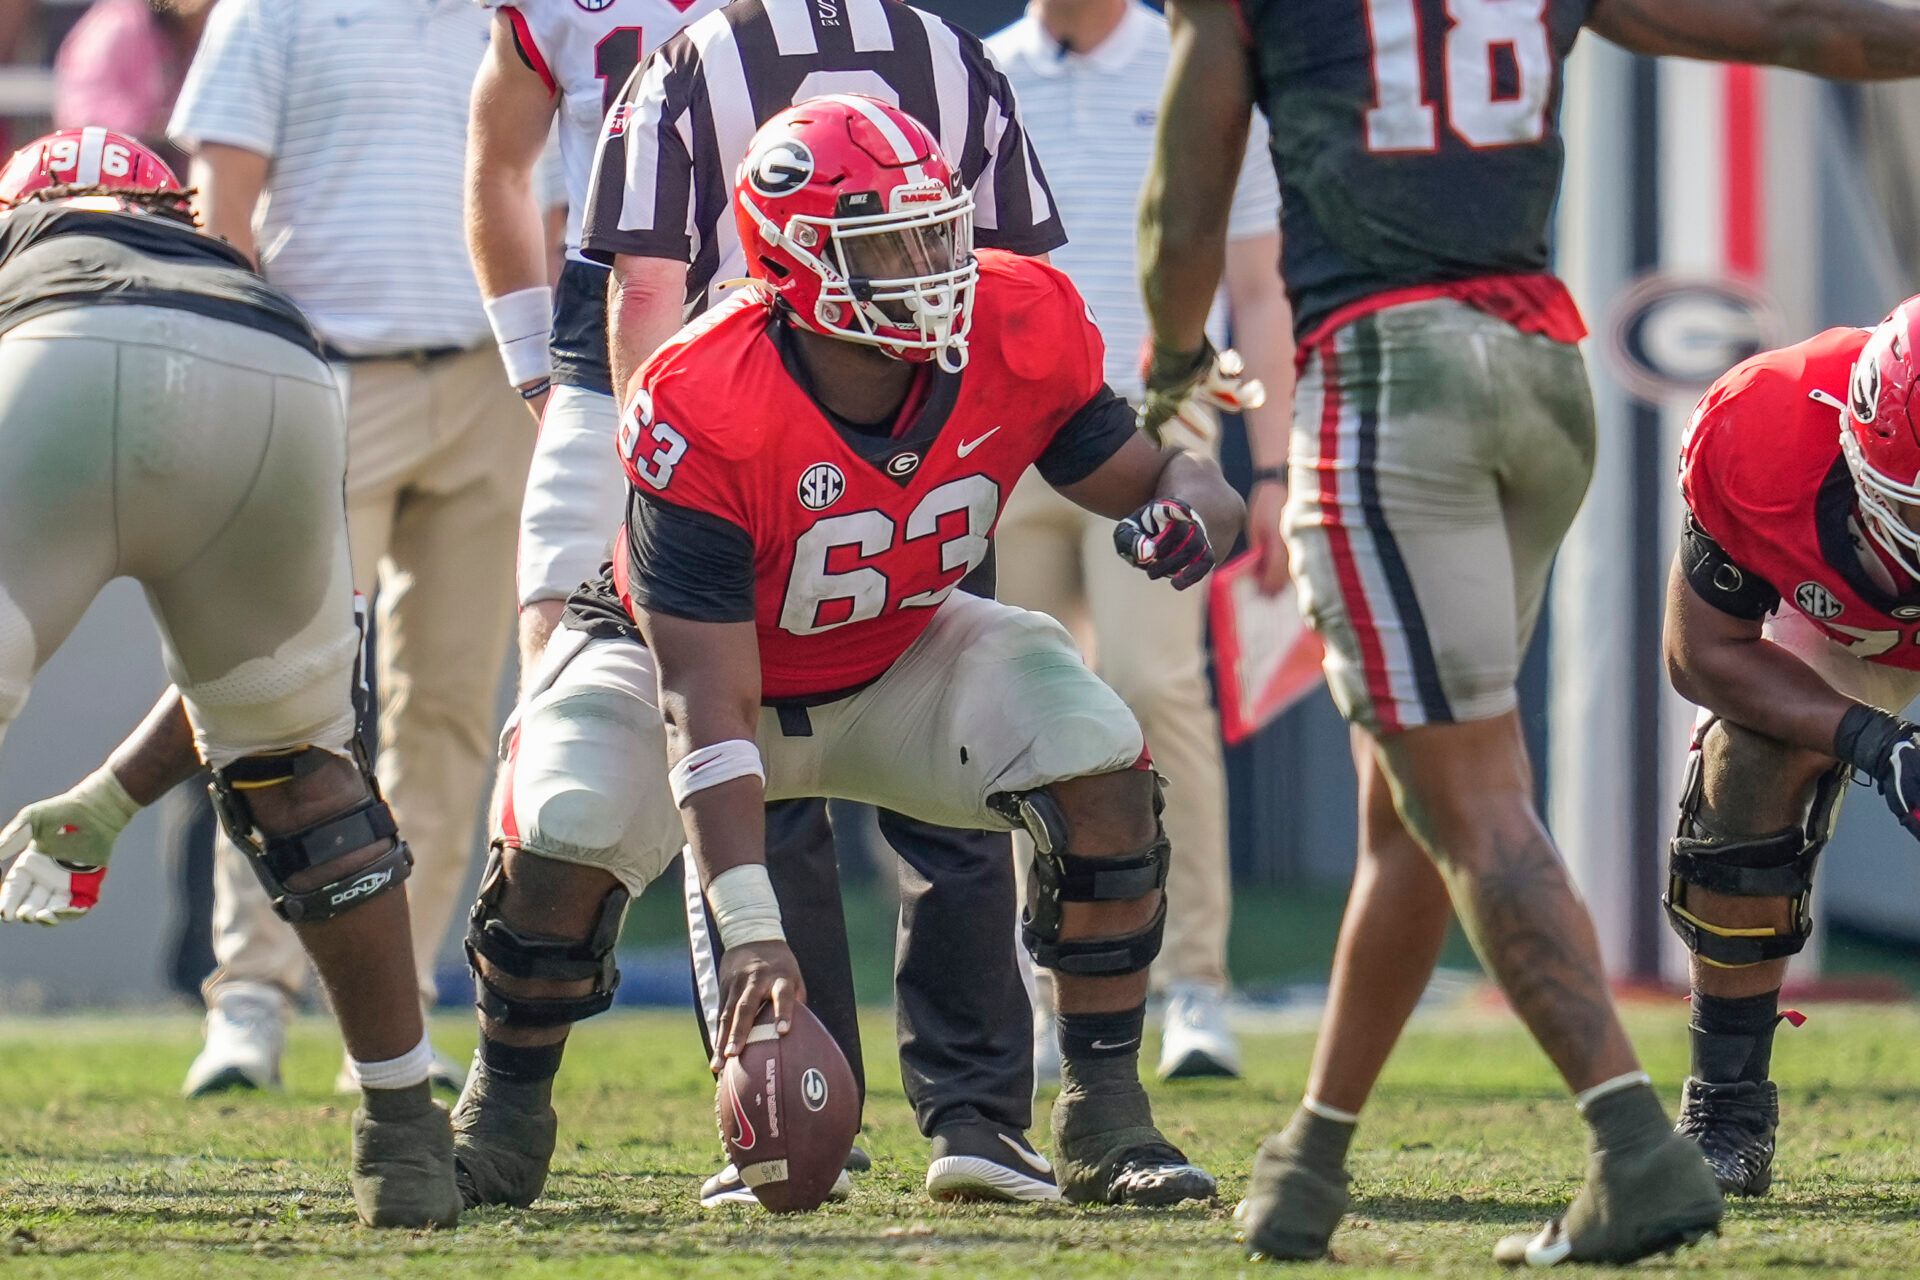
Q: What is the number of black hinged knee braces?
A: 4